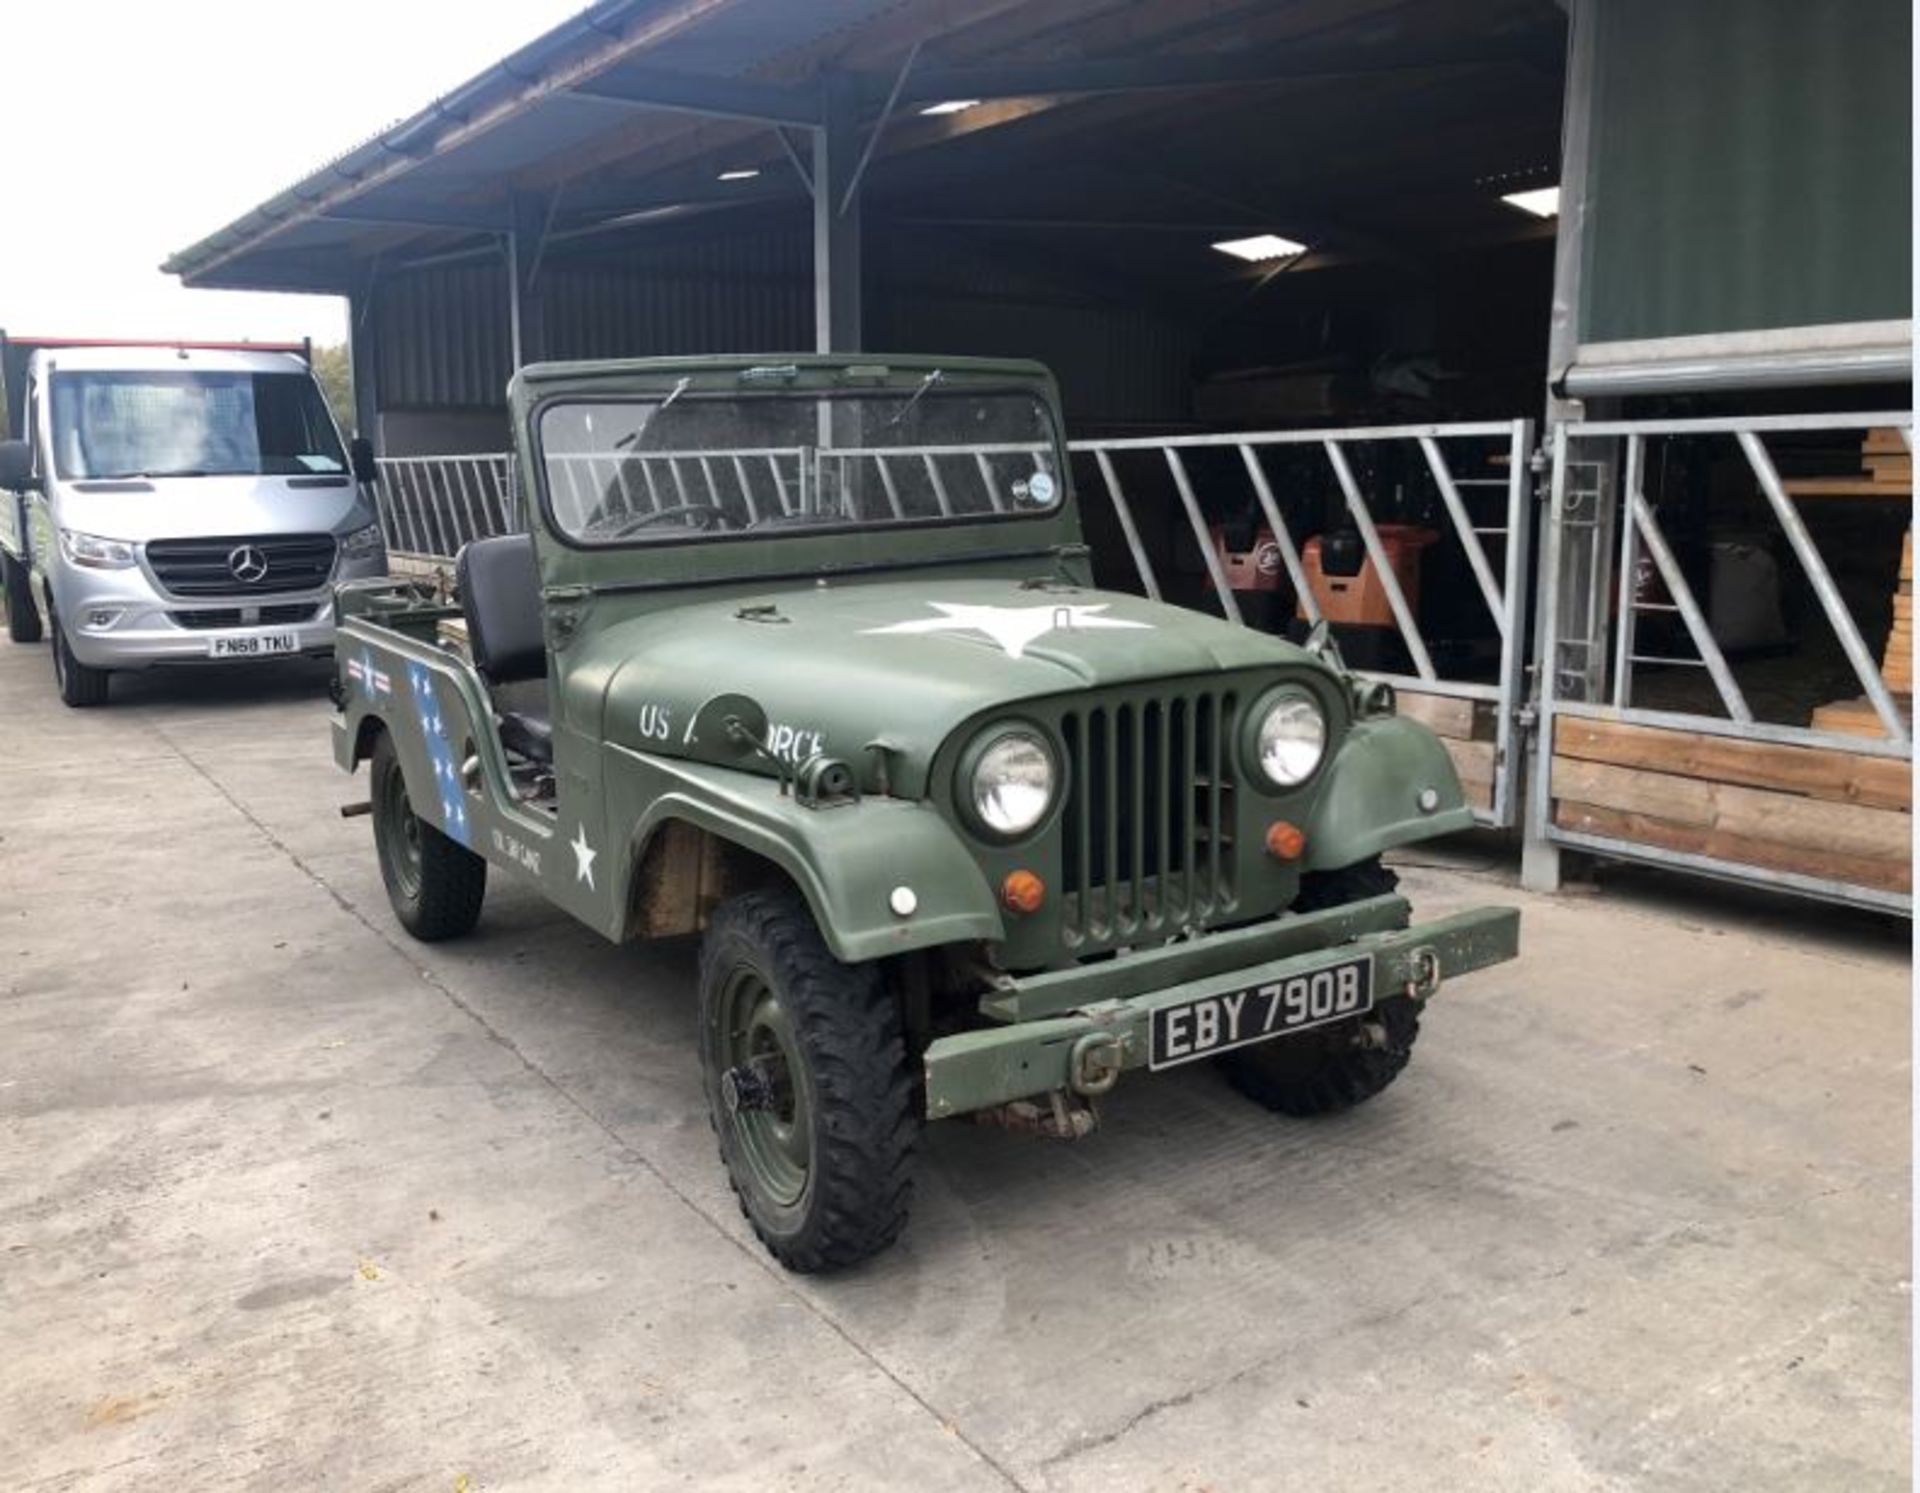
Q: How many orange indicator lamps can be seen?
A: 2